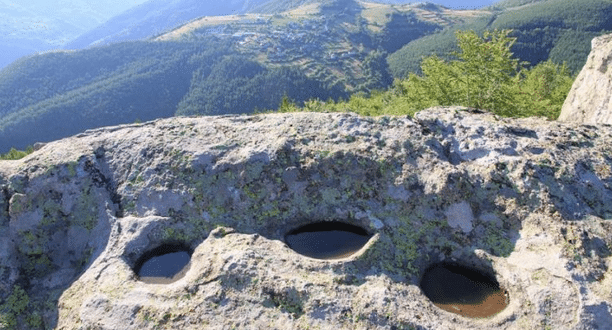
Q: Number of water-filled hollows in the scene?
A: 3